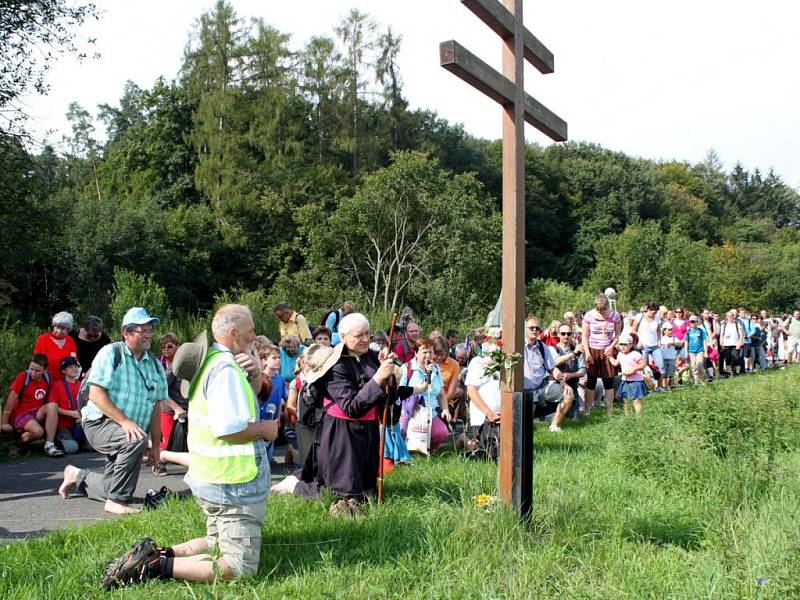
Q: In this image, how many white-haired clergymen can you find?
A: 1